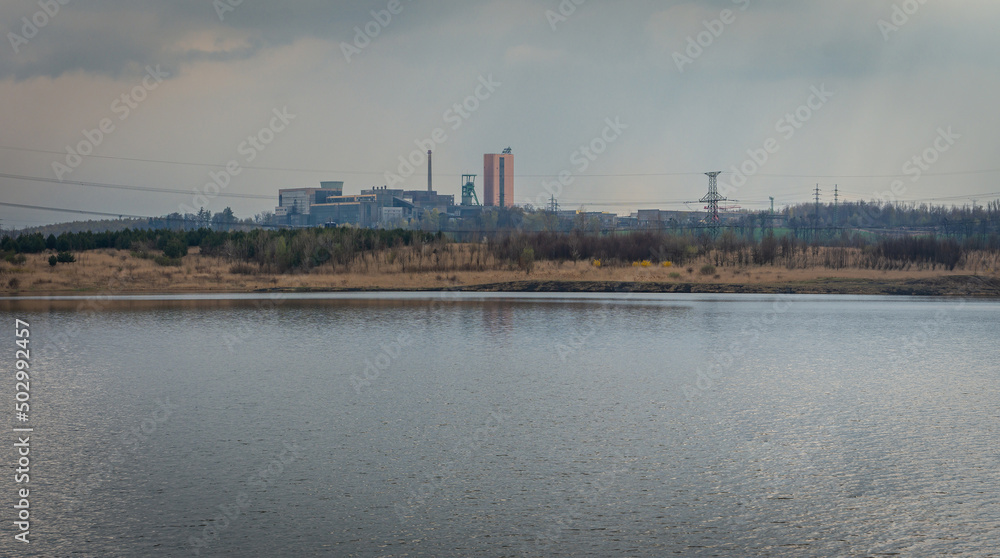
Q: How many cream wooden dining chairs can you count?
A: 0